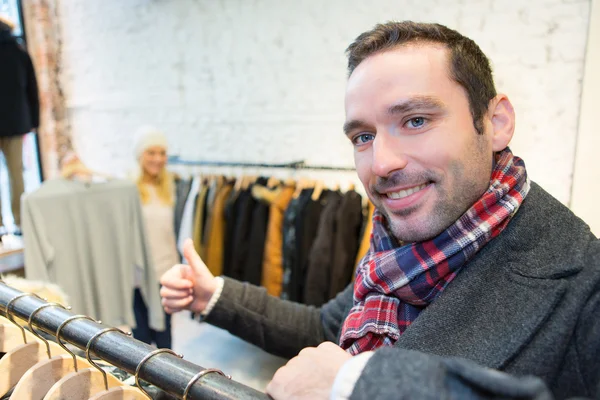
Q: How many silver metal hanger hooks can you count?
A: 6